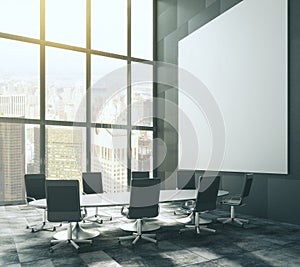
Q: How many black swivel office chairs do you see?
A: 8